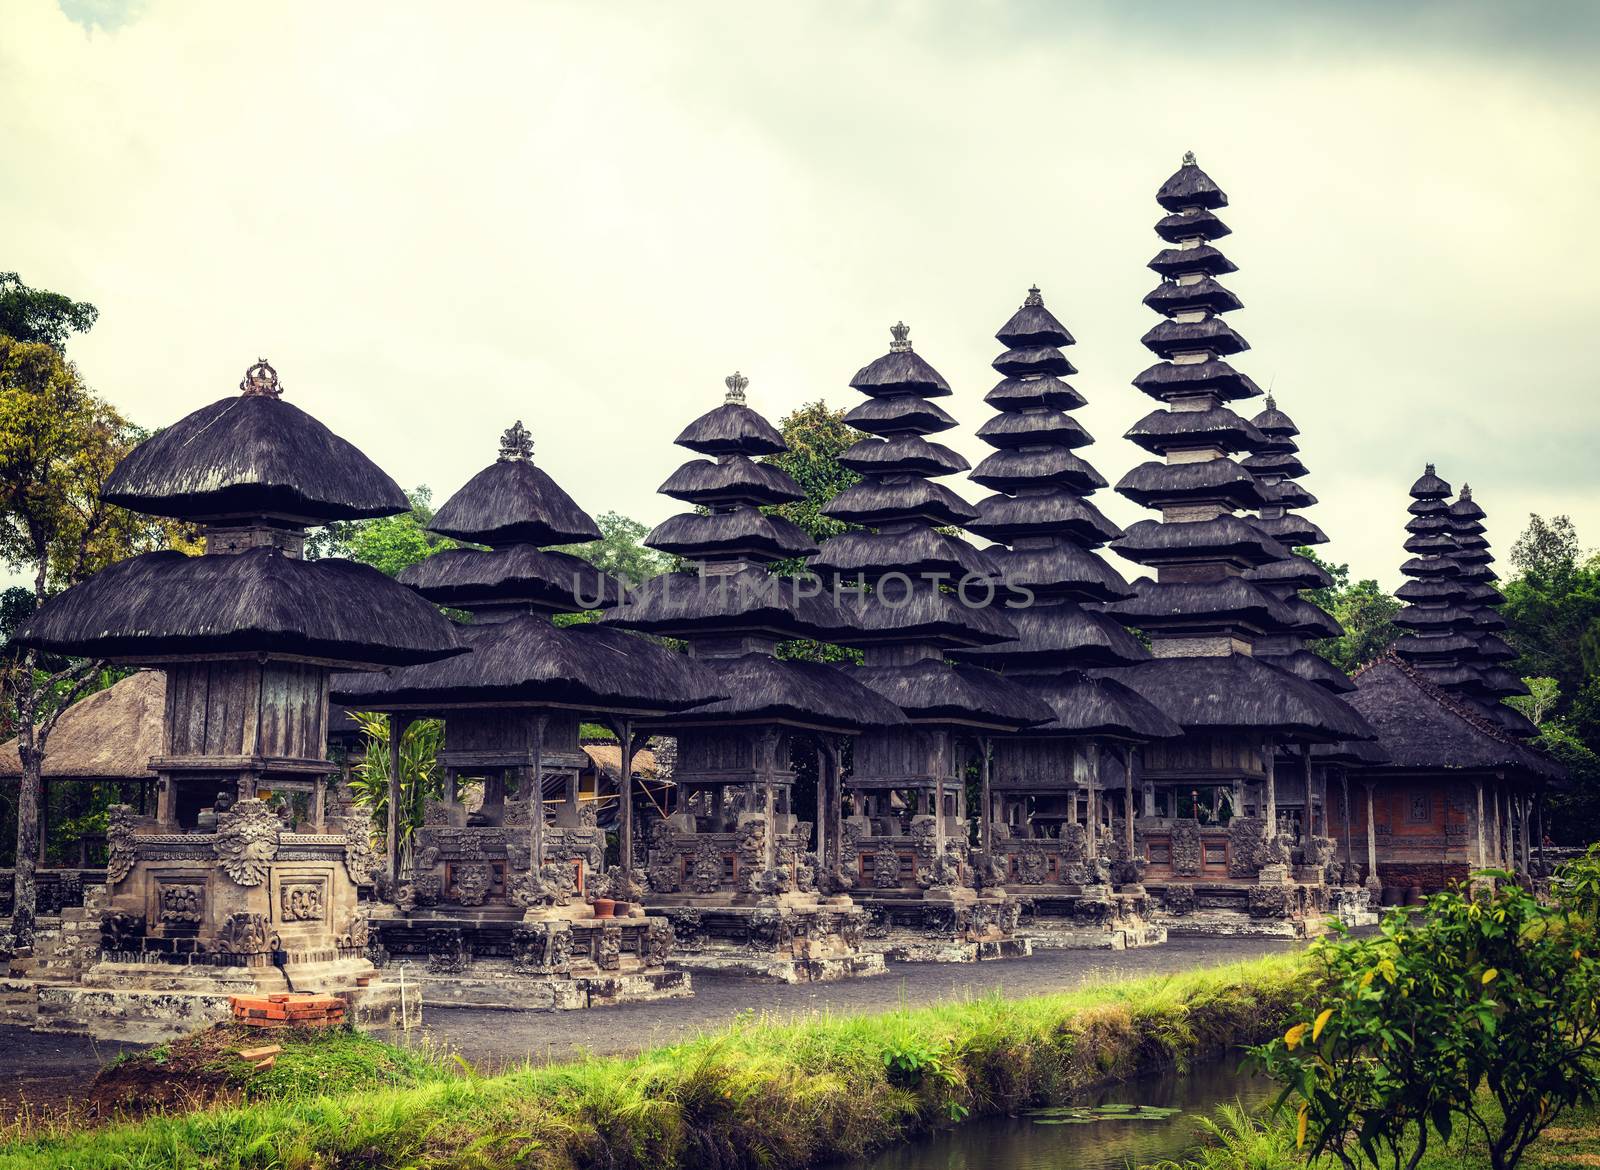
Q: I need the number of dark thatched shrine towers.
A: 9